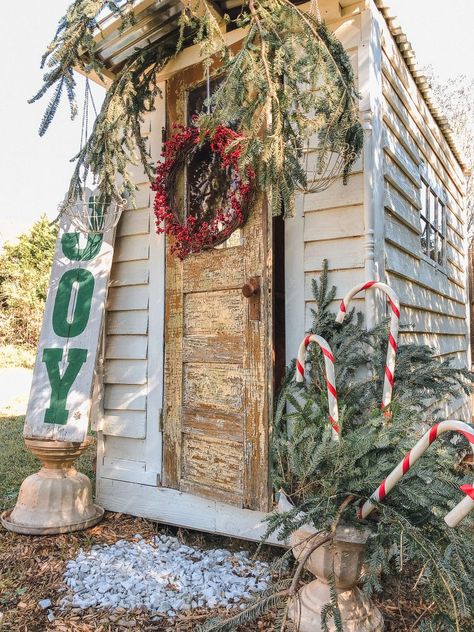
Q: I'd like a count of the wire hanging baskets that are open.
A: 2